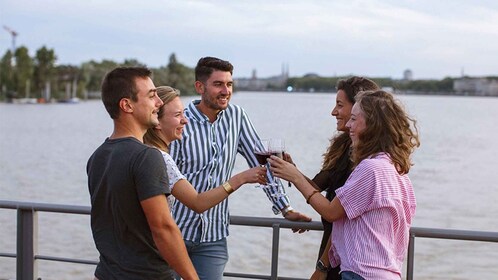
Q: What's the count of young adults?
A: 5